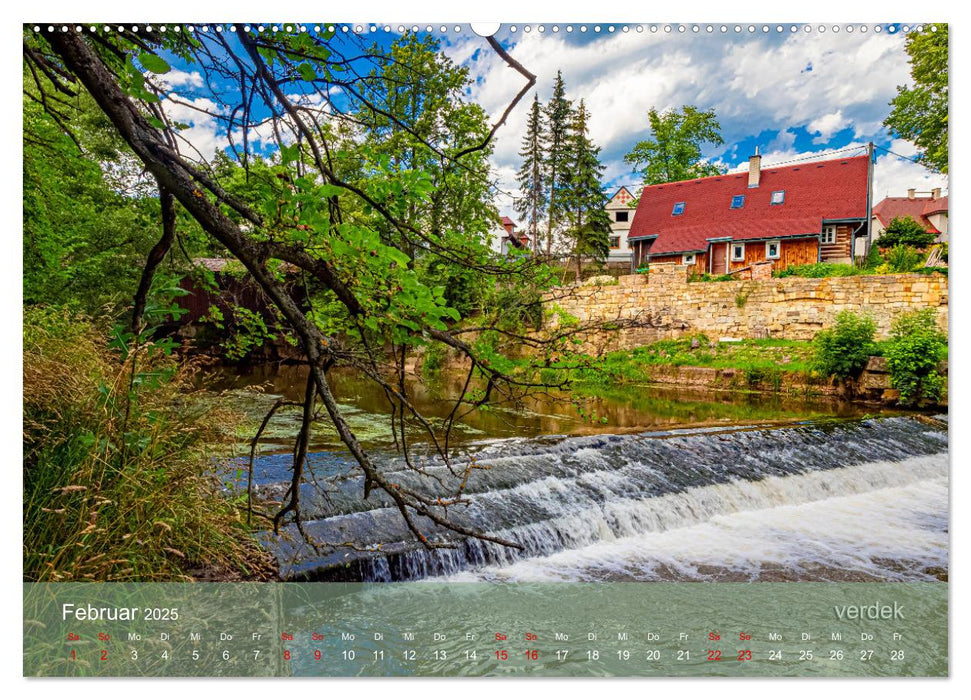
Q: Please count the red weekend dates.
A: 8